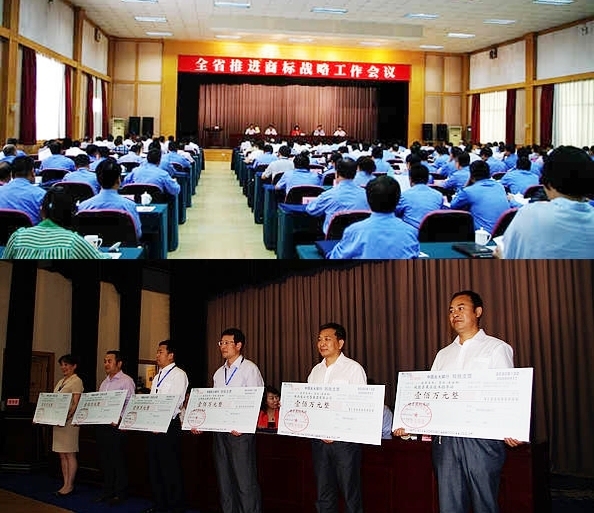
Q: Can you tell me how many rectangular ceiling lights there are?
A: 13